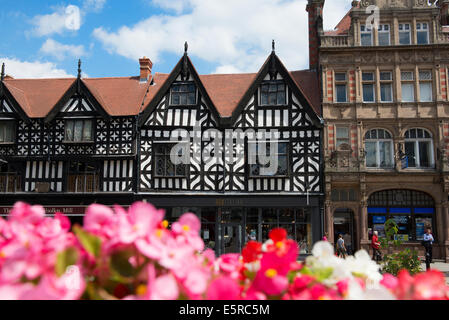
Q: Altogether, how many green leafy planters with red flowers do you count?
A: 1